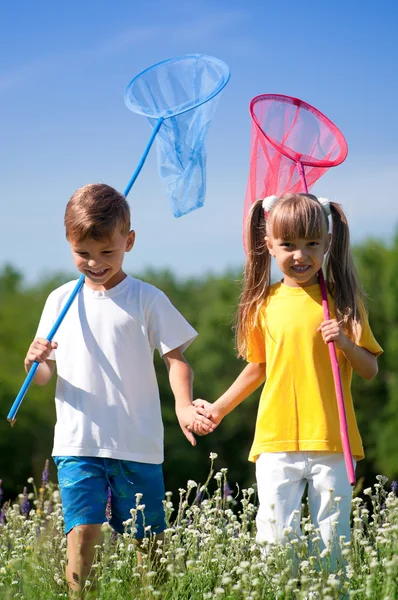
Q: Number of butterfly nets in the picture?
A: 2